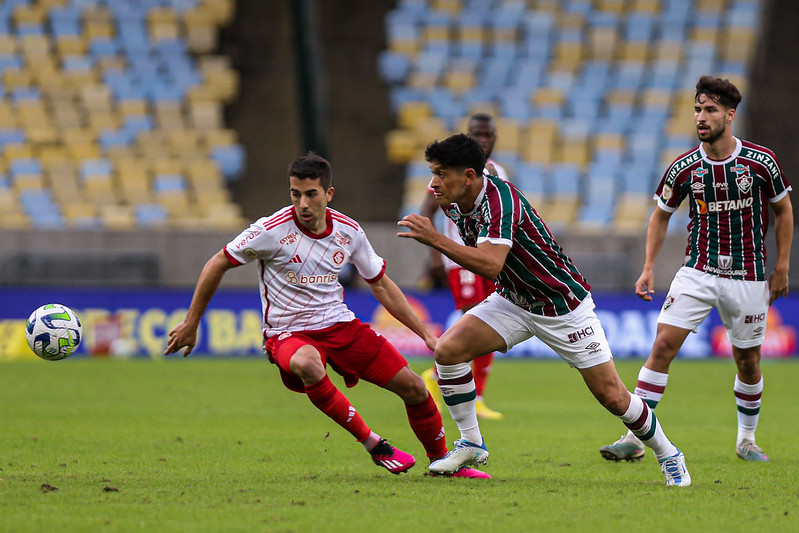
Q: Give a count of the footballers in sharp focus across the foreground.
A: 3